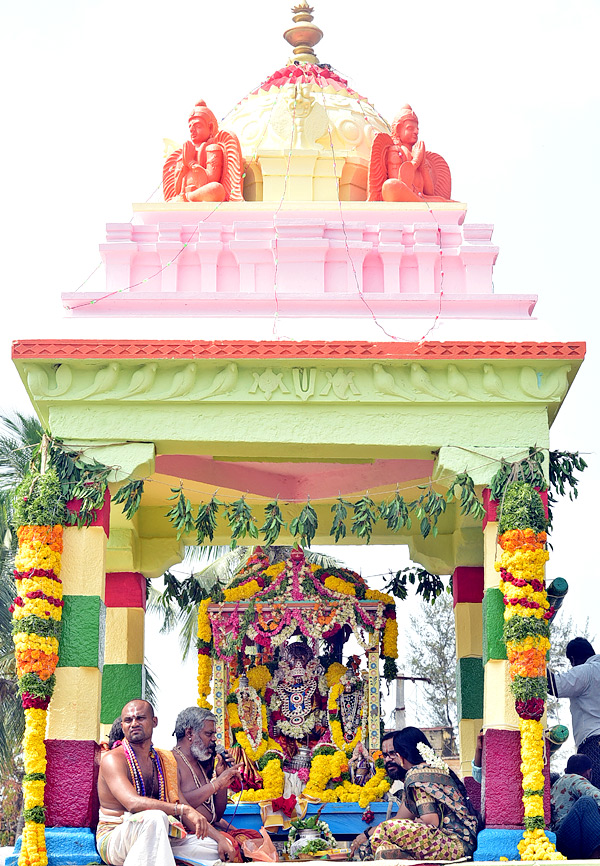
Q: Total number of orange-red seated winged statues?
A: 2